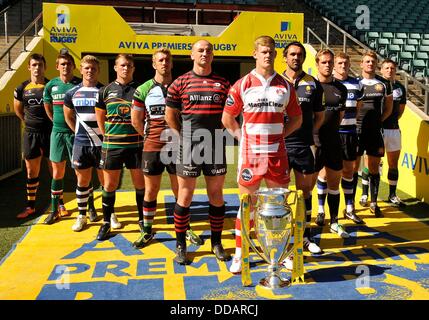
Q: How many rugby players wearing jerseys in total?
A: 12